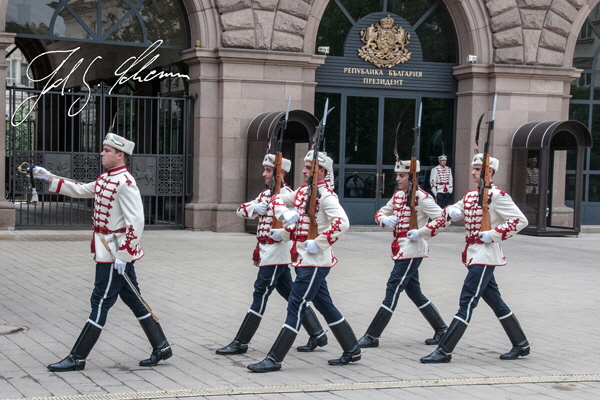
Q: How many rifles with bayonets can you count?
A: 4